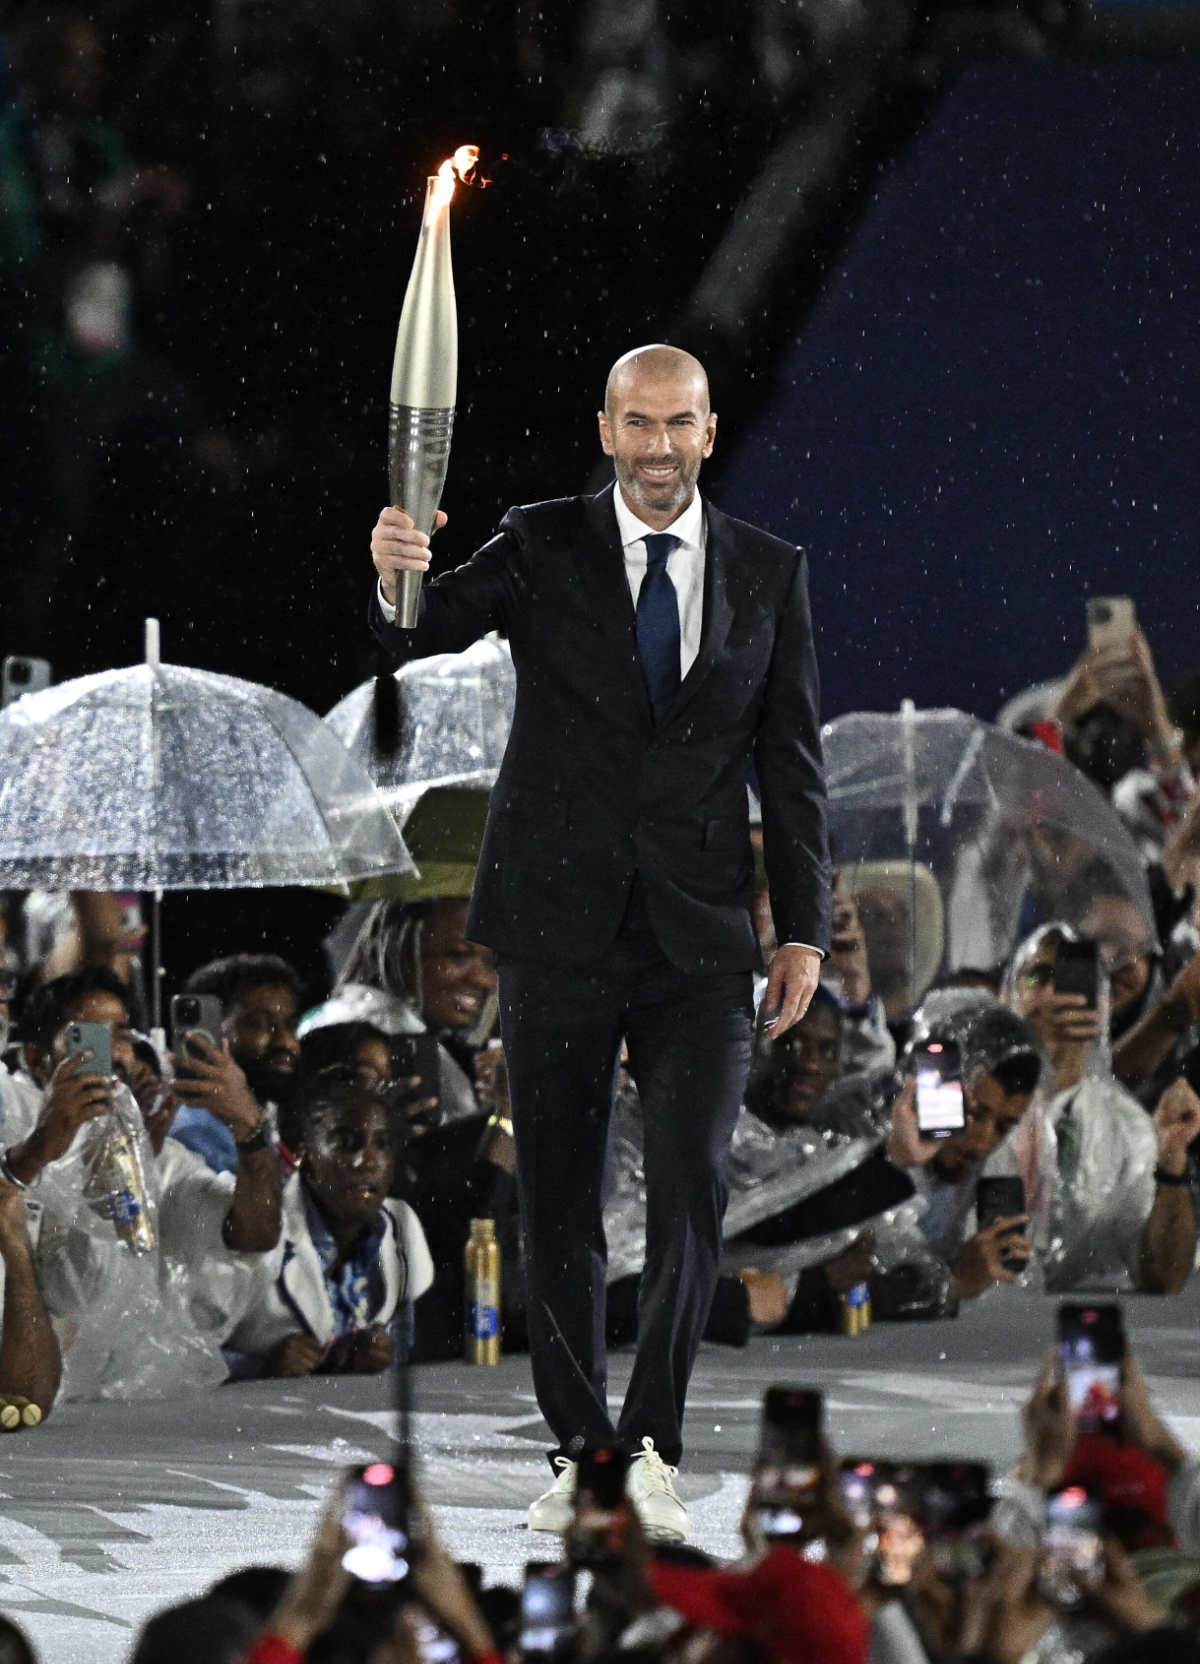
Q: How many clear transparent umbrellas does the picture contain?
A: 3